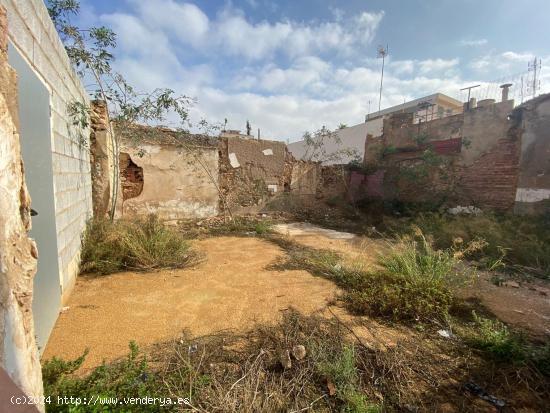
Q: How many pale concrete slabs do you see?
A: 1